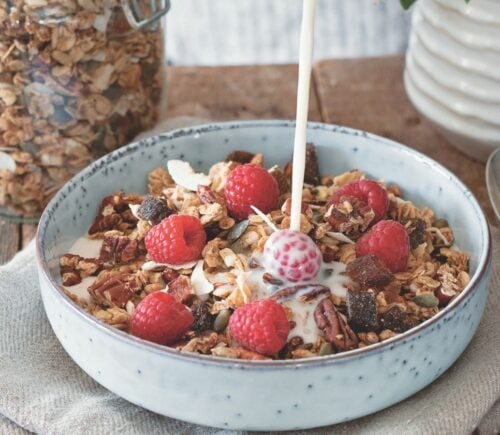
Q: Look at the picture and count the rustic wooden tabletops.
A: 1